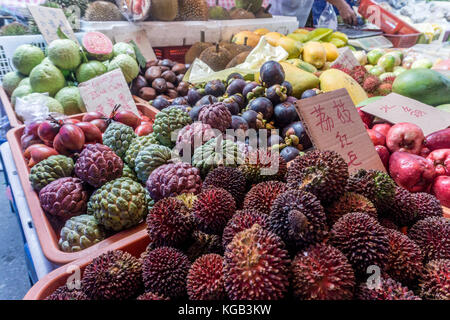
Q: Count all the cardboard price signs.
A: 6